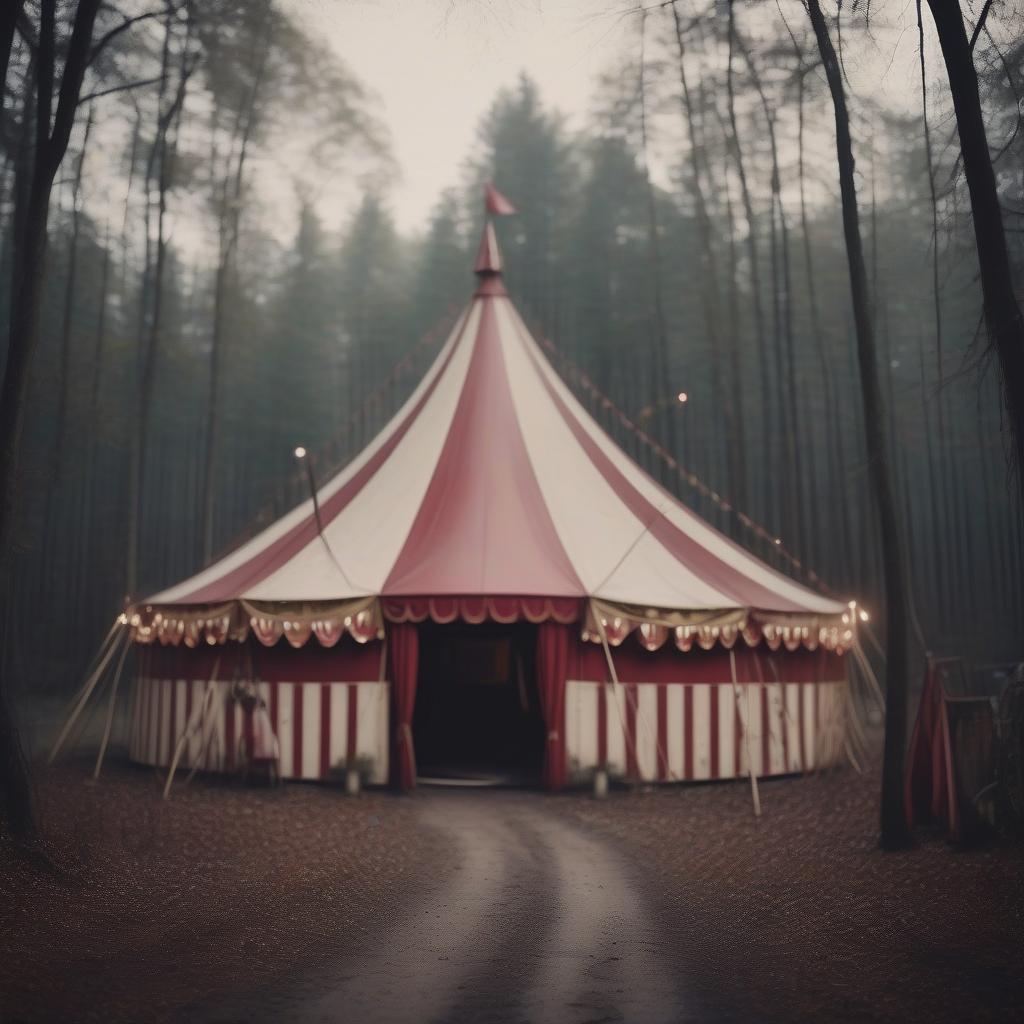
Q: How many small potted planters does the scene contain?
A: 2